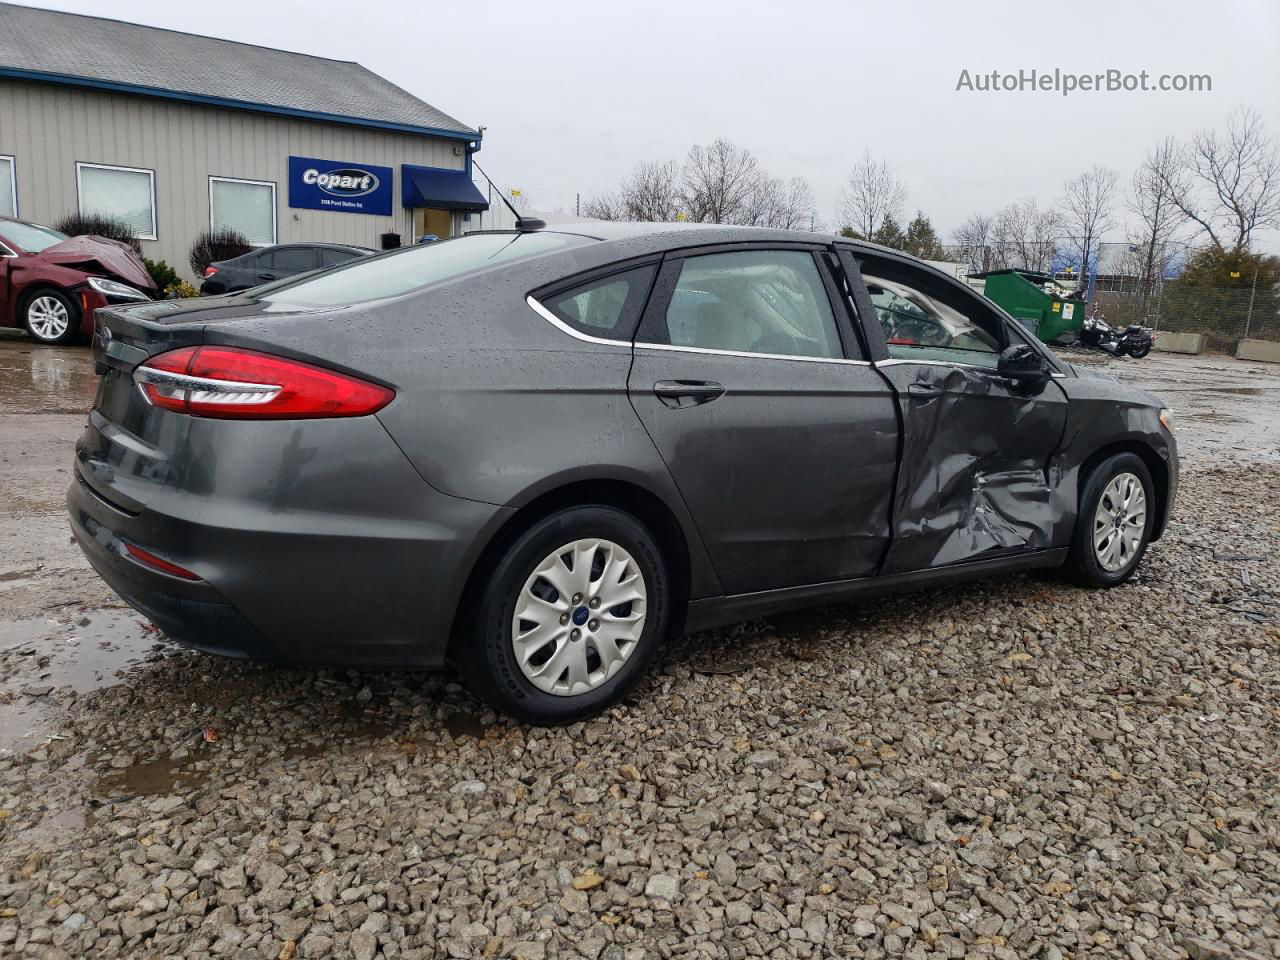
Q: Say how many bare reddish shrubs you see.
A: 2